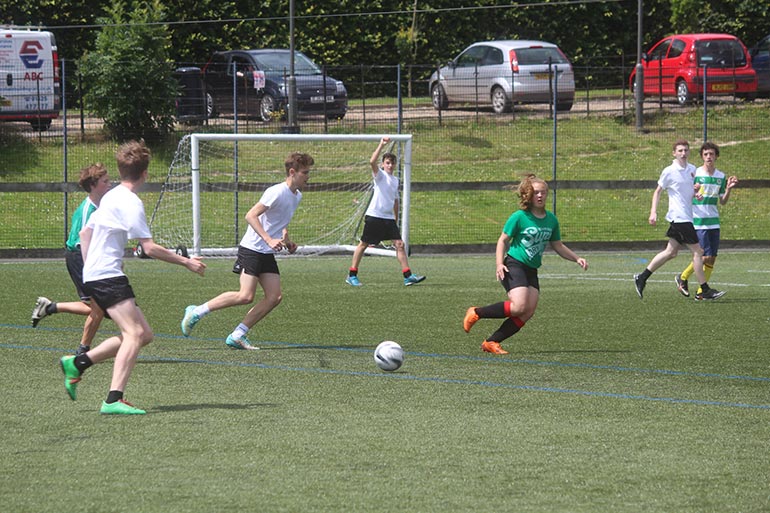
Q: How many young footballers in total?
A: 7